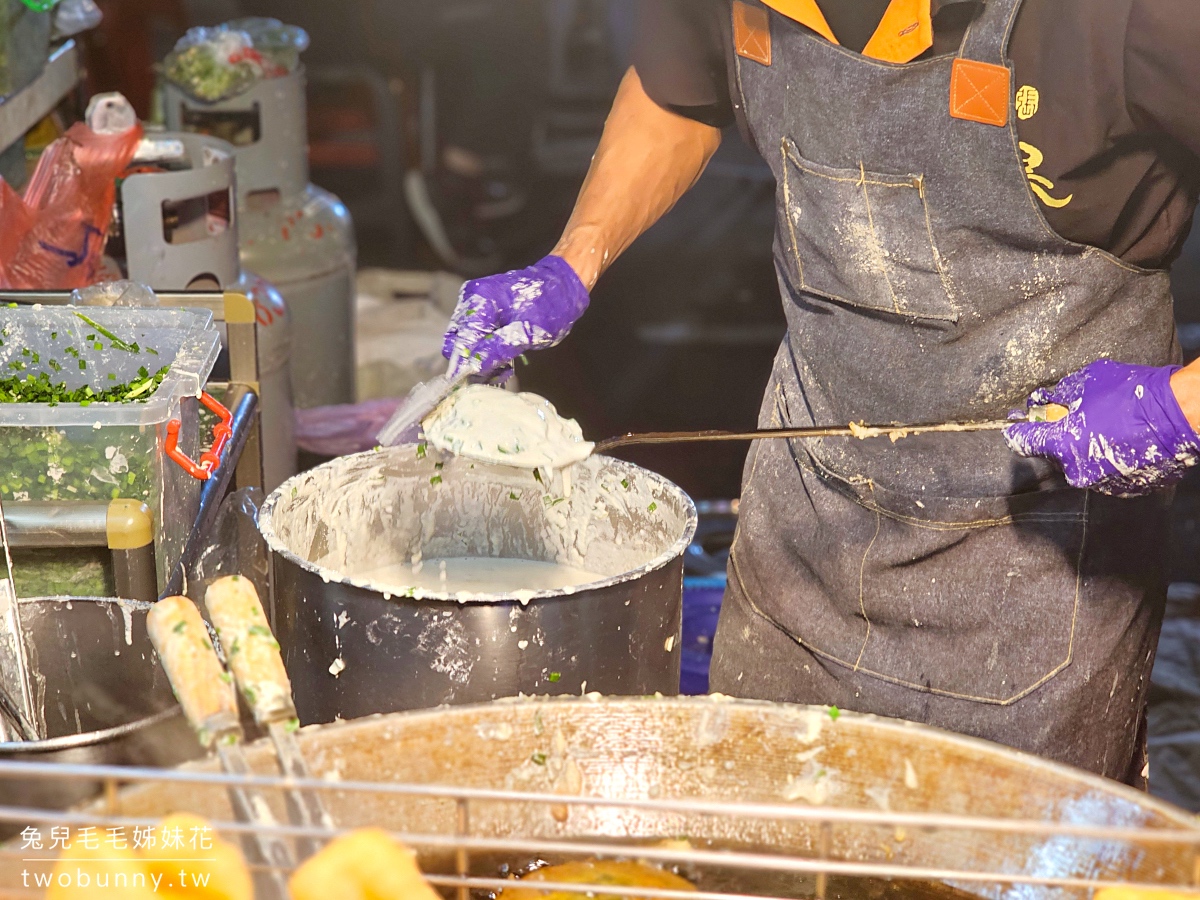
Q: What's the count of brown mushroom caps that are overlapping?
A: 0